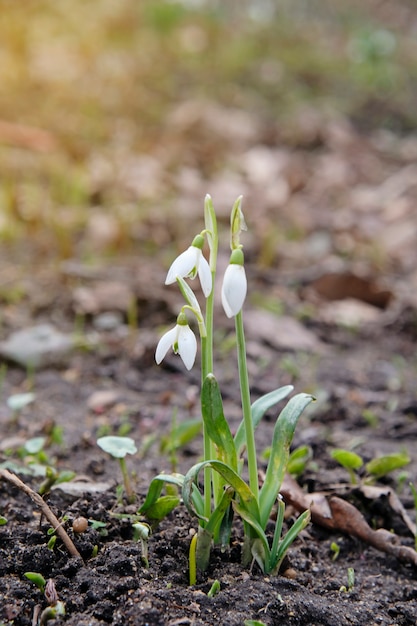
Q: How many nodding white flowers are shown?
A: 3